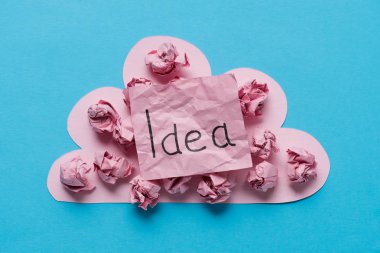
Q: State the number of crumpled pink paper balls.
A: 13